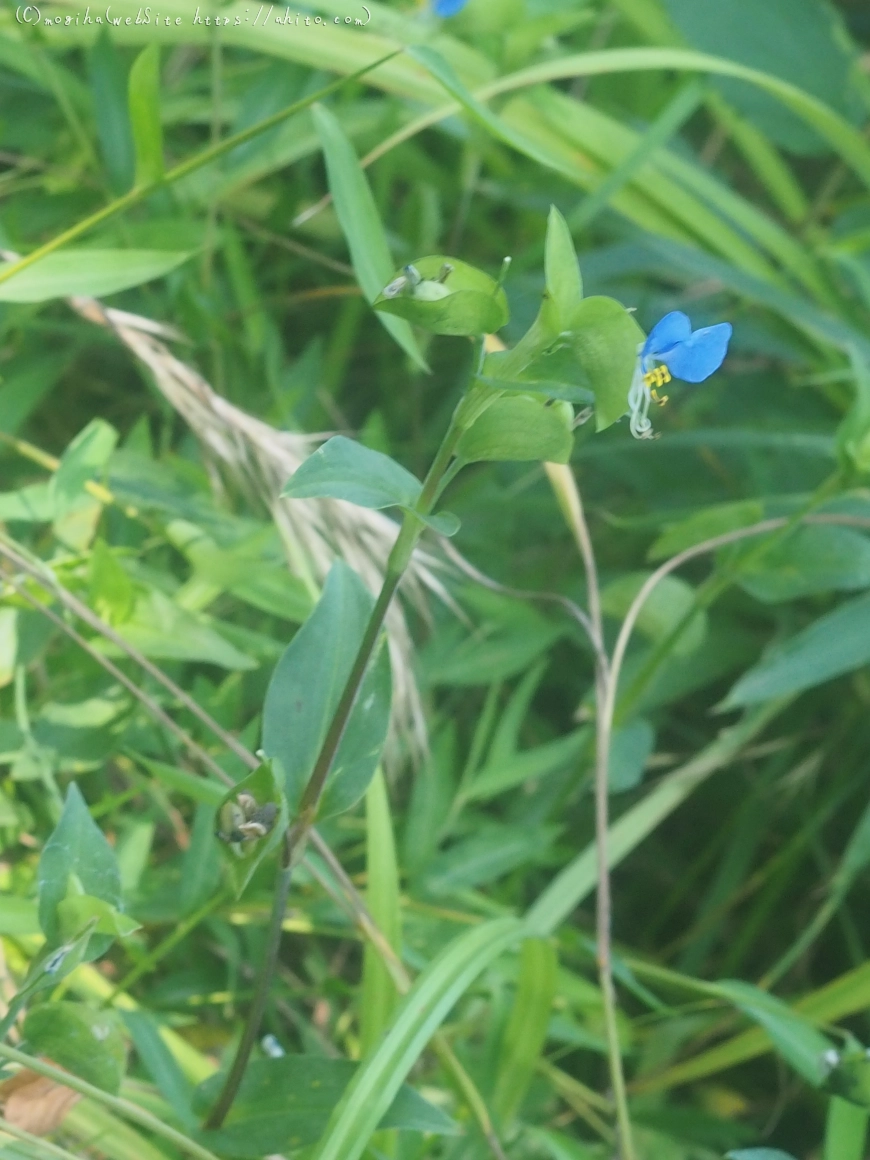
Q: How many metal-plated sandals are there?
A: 0